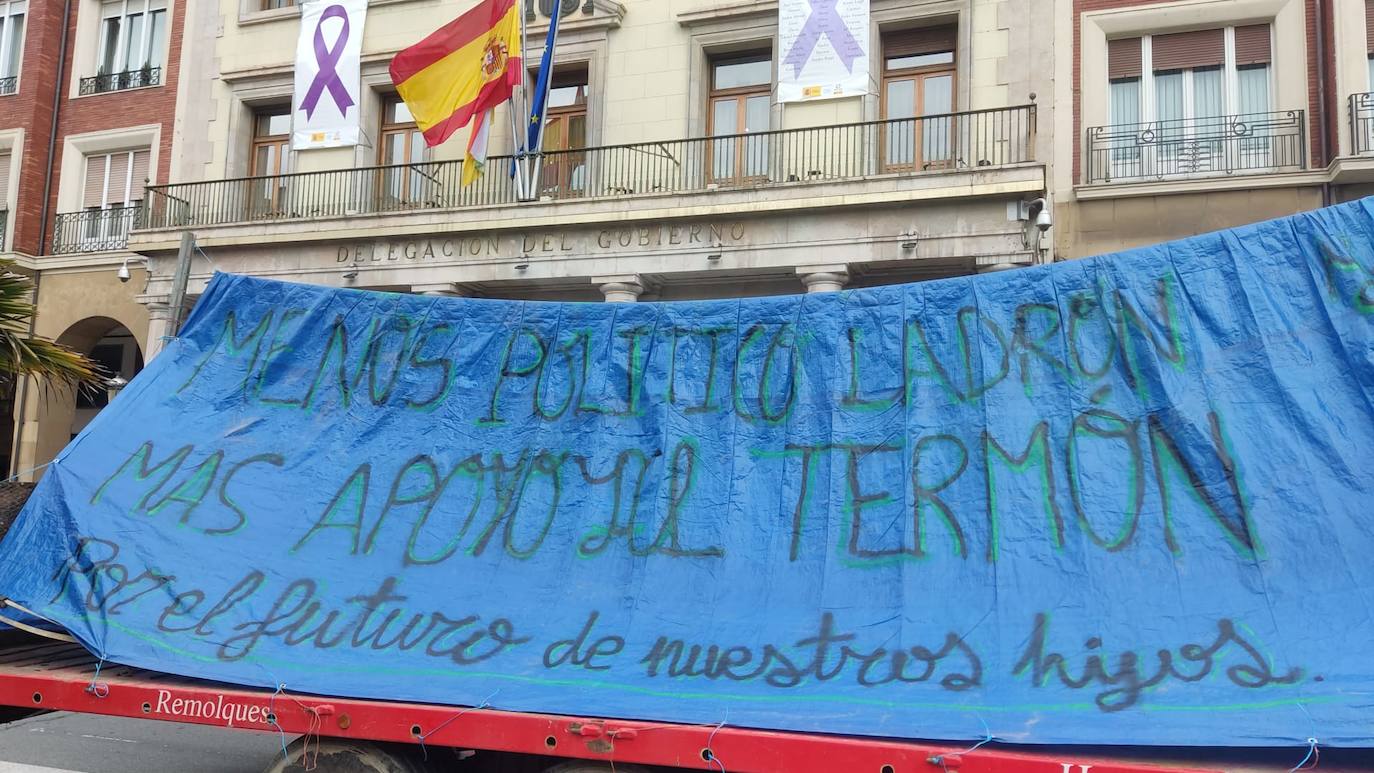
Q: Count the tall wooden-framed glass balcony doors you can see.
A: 5